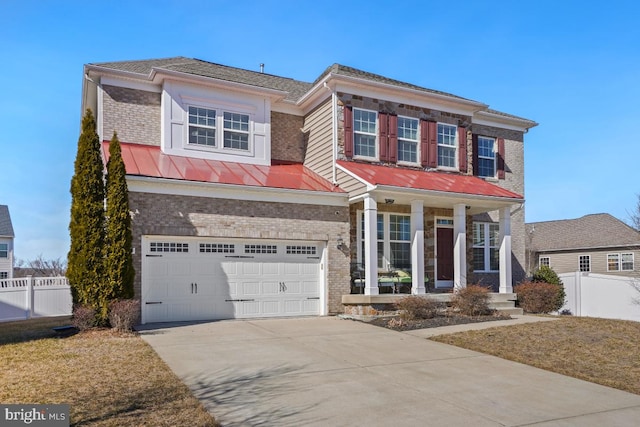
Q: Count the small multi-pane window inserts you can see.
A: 4